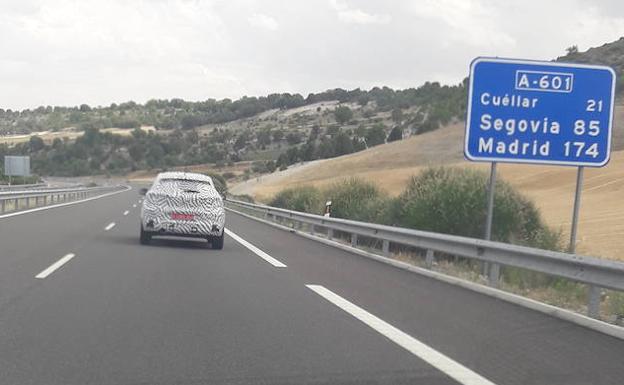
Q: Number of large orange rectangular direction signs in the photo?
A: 0